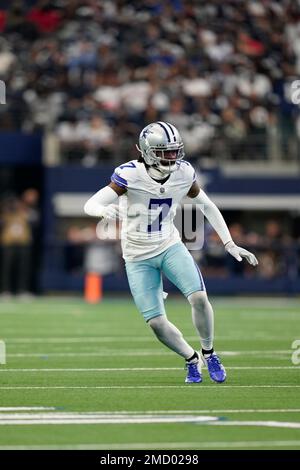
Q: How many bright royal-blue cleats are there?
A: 2